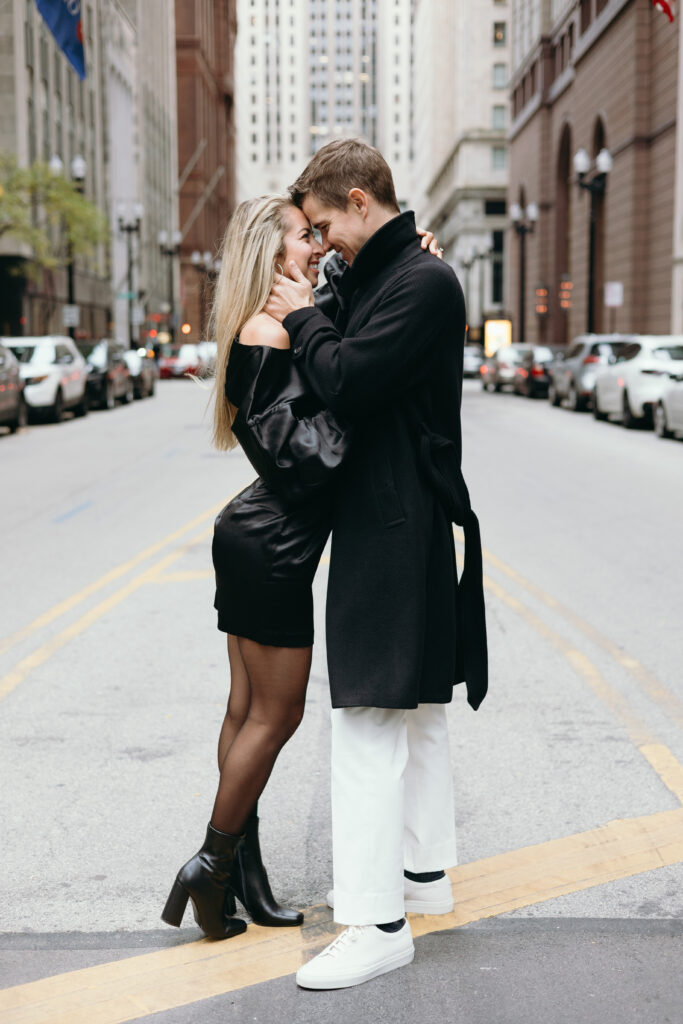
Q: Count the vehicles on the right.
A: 6